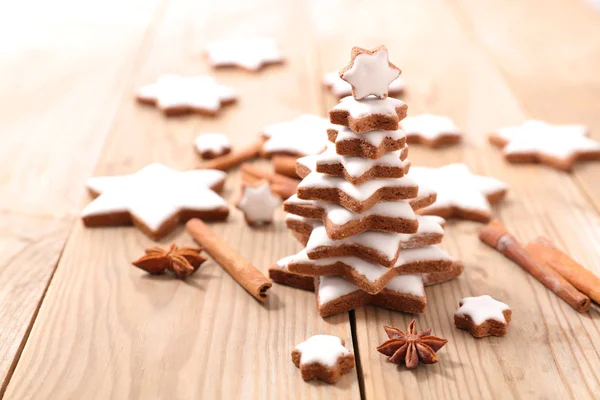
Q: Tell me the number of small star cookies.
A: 5